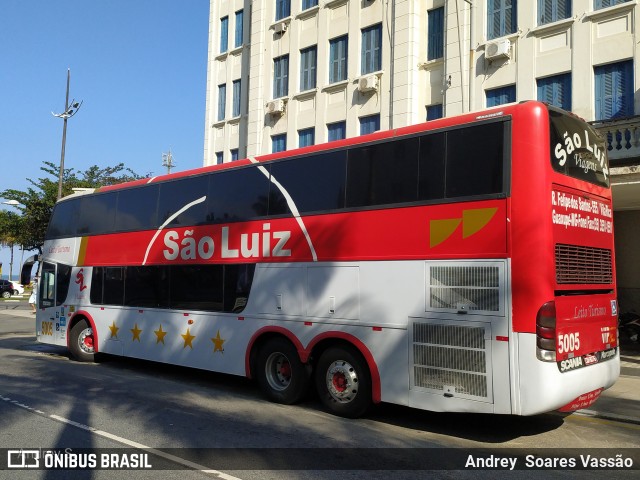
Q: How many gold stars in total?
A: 5